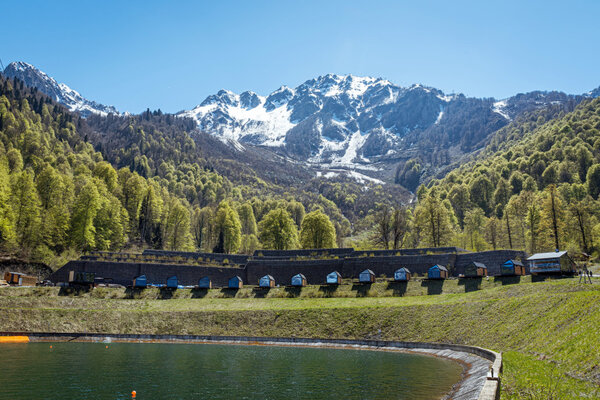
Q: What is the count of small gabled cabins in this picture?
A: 12